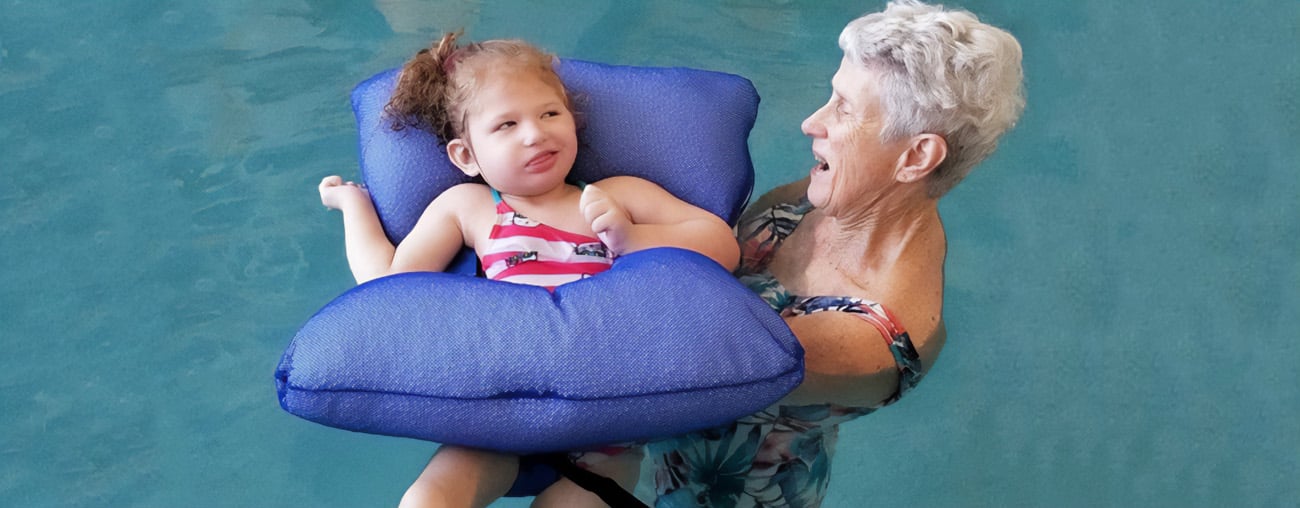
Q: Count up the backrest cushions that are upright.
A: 1